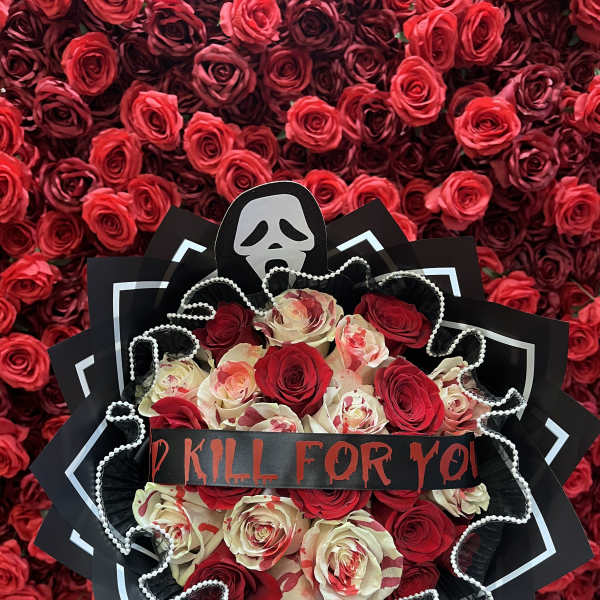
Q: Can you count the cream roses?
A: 11